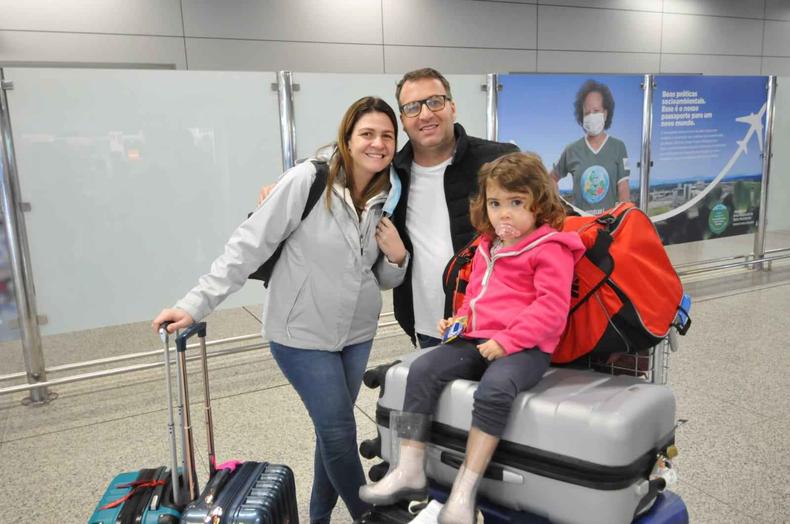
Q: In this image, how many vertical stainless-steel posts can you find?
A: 5